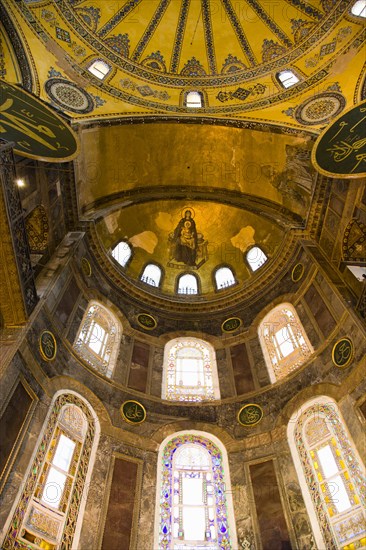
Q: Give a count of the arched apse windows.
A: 11